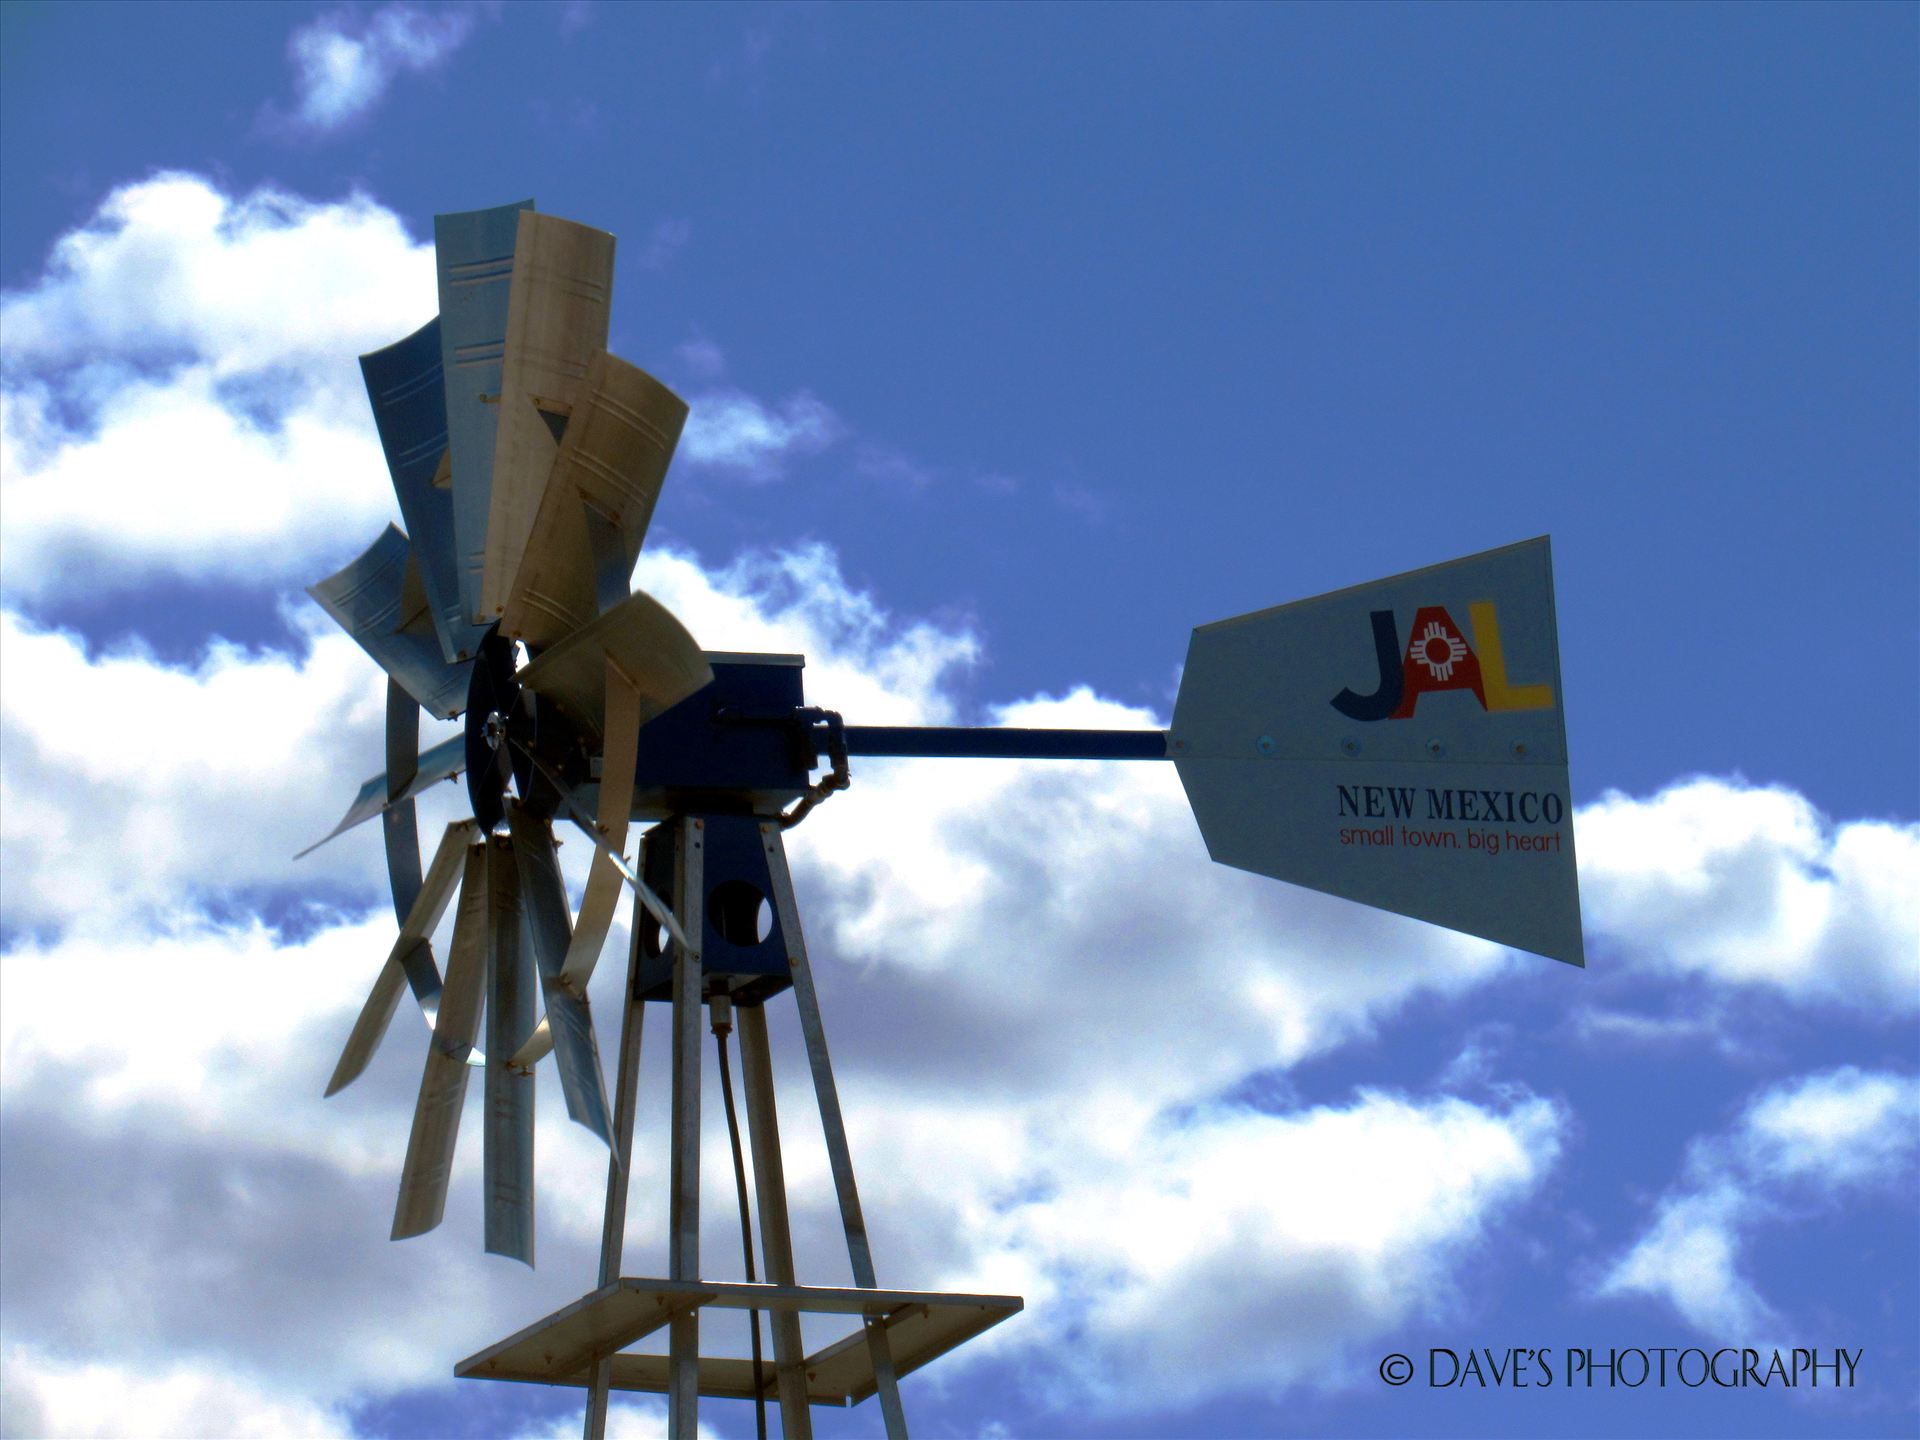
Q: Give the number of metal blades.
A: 12